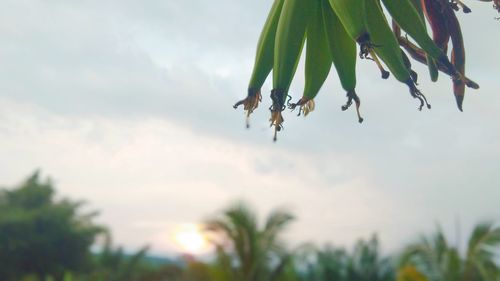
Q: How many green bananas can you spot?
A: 7